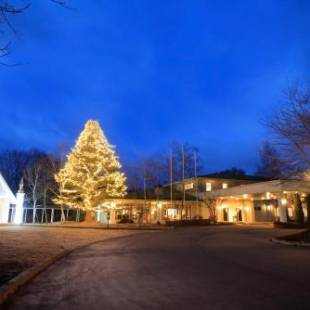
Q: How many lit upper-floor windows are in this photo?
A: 3